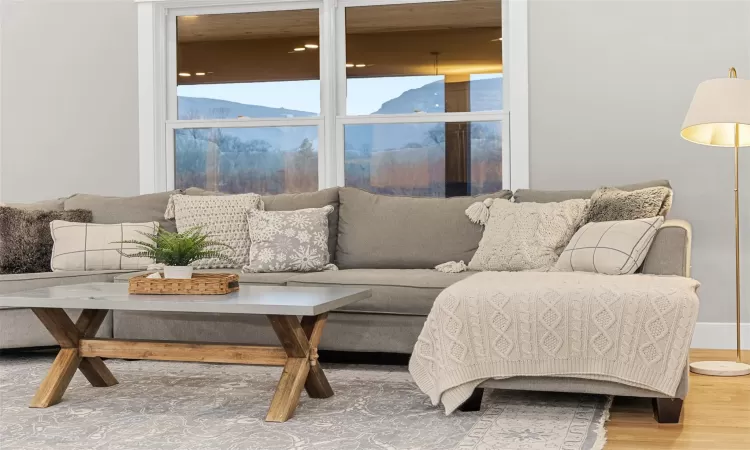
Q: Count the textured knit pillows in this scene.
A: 2